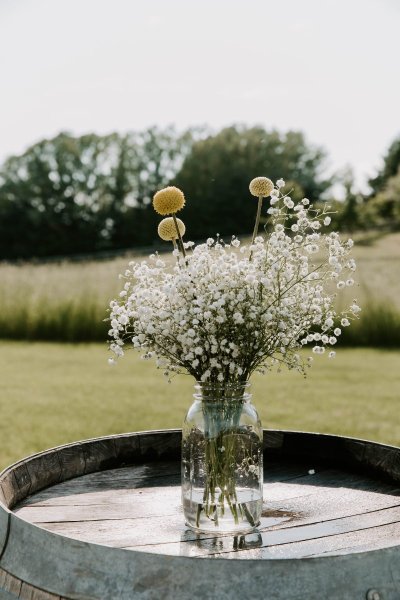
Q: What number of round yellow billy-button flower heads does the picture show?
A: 3